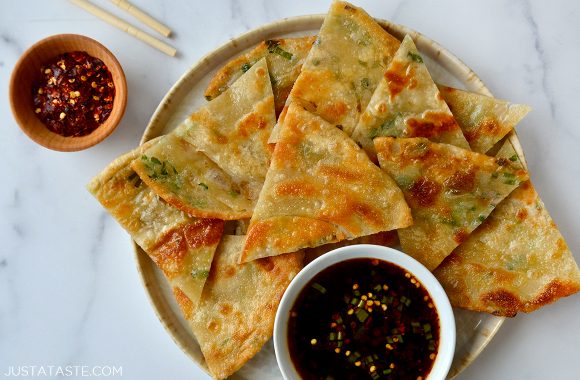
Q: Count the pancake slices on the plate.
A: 10